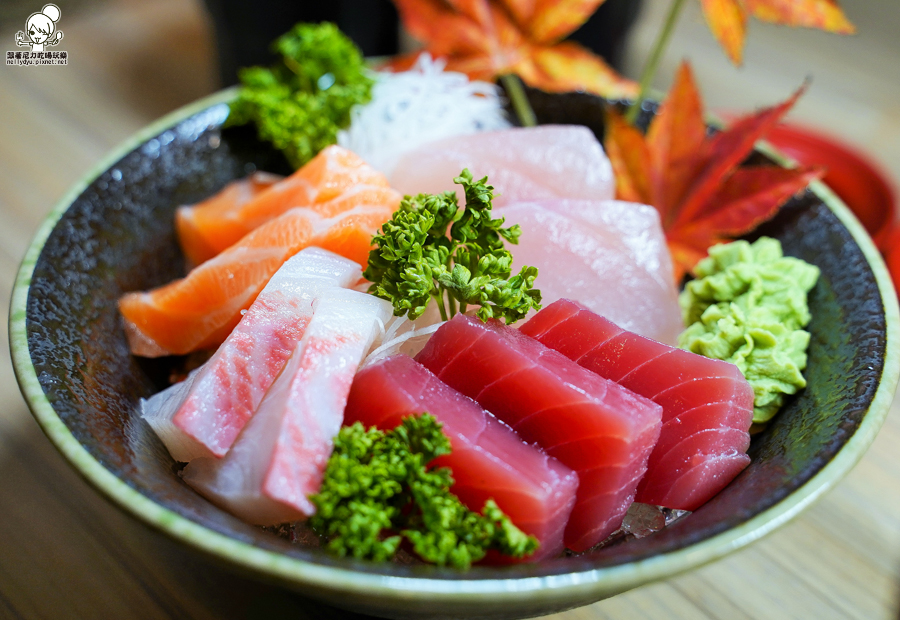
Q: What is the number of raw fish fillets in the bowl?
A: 9